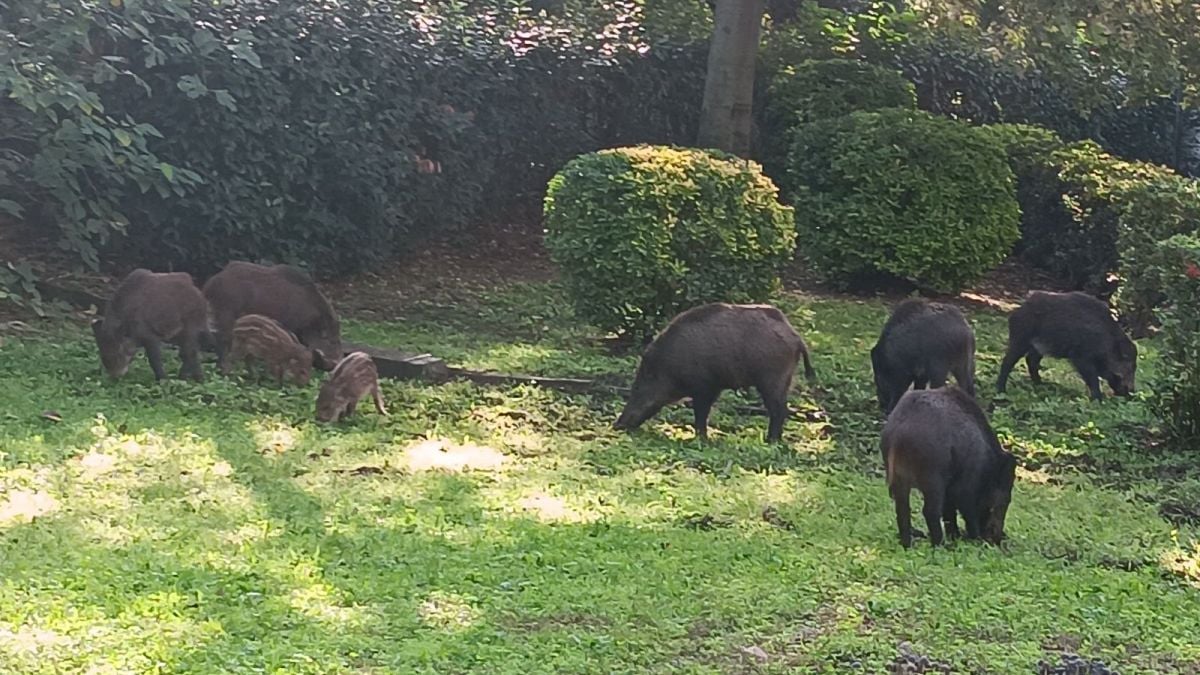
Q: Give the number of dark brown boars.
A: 6